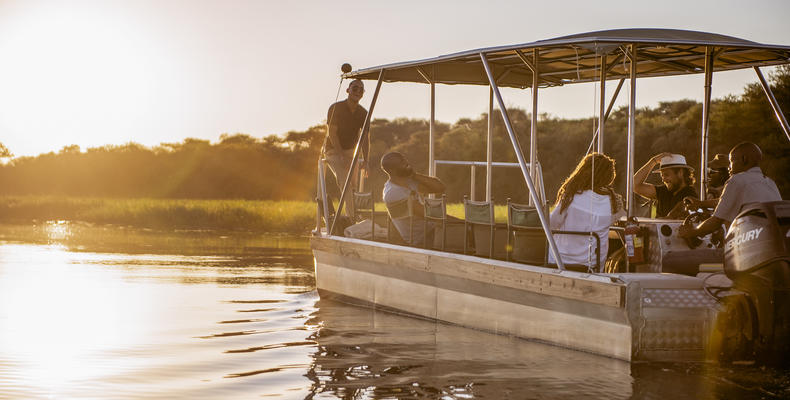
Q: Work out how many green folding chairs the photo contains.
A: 5